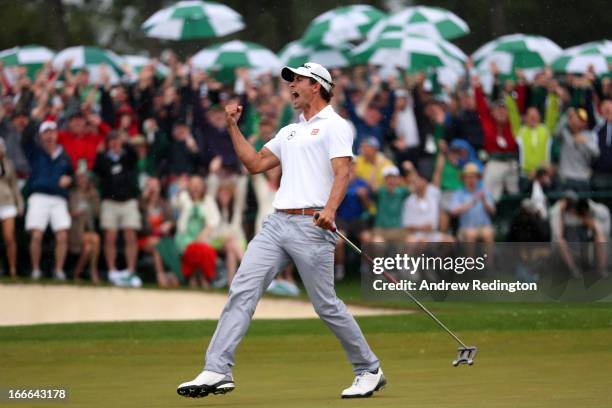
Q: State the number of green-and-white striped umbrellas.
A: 11